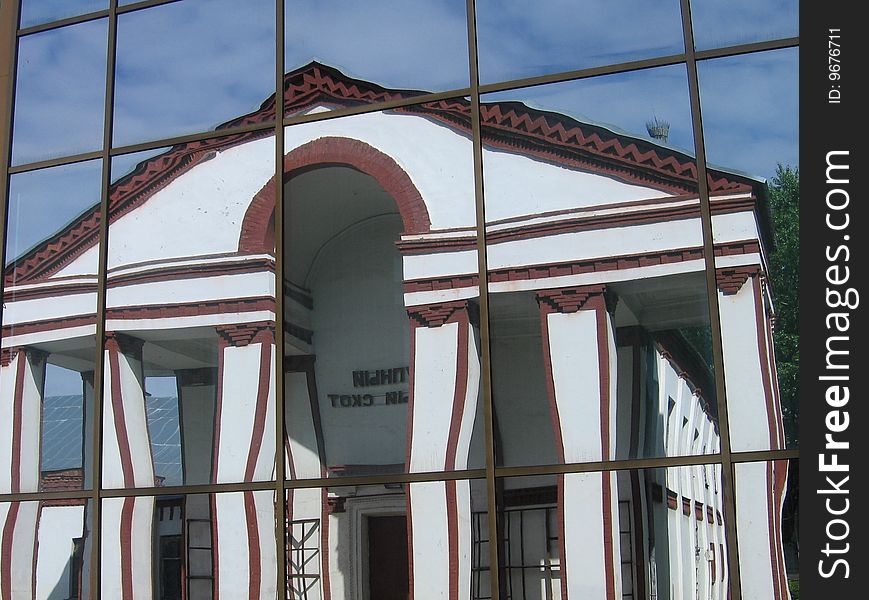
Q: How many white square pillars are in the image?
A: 6